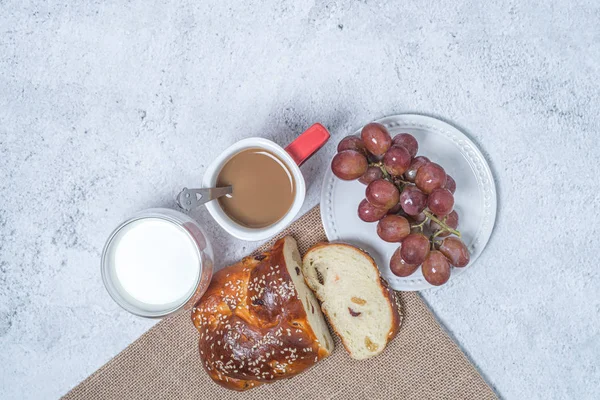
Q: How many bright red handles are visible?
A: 1